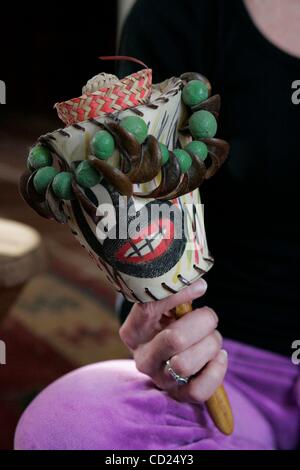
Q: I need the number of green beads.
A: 11